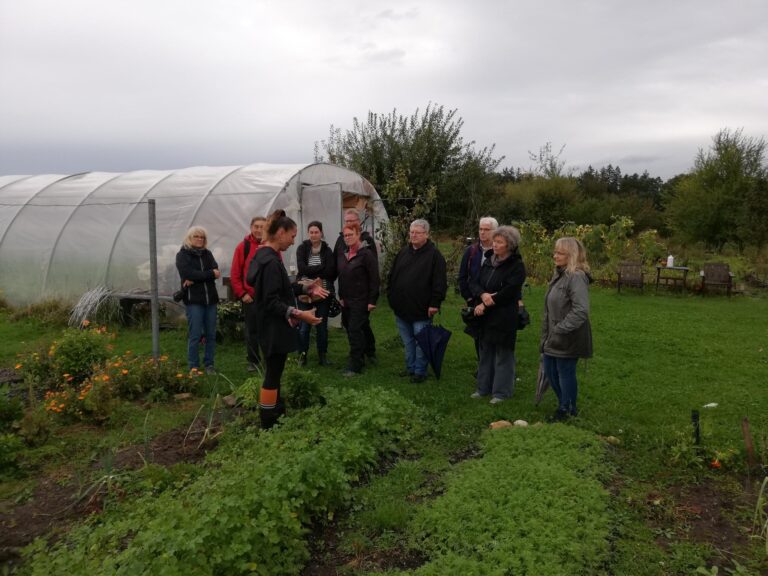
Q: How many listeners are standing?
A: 9